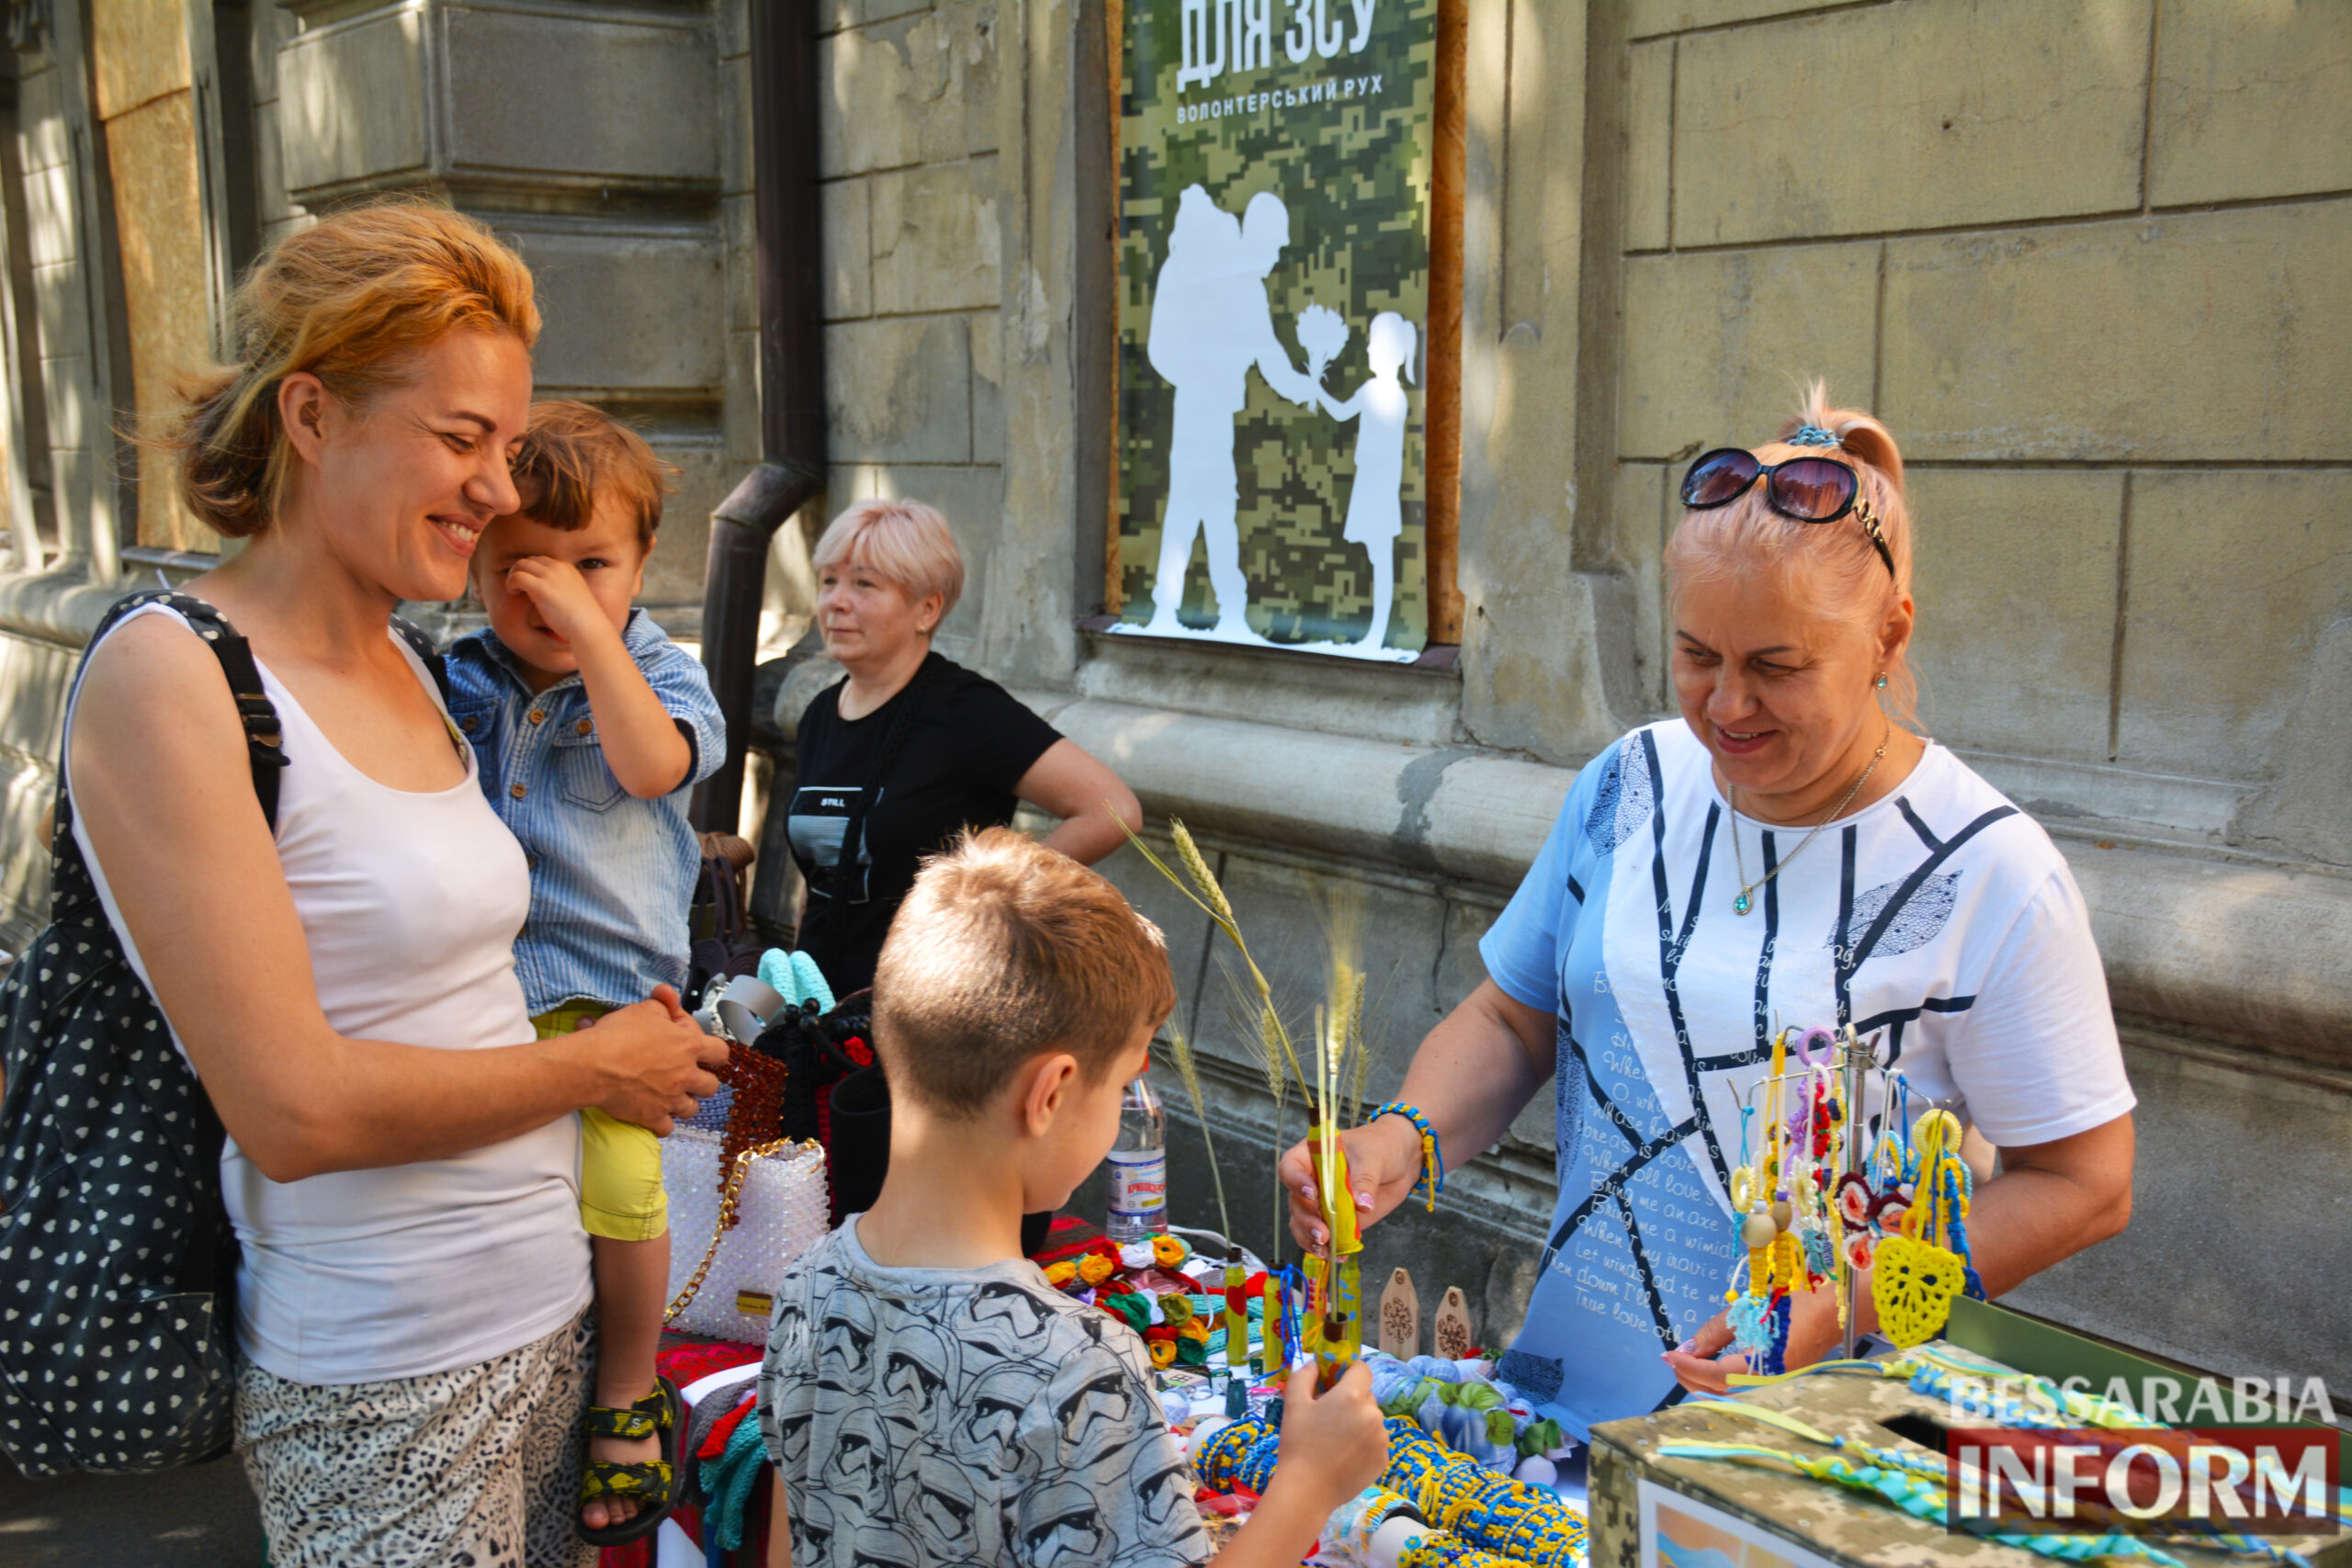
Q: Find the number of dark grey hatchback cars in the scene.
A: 0